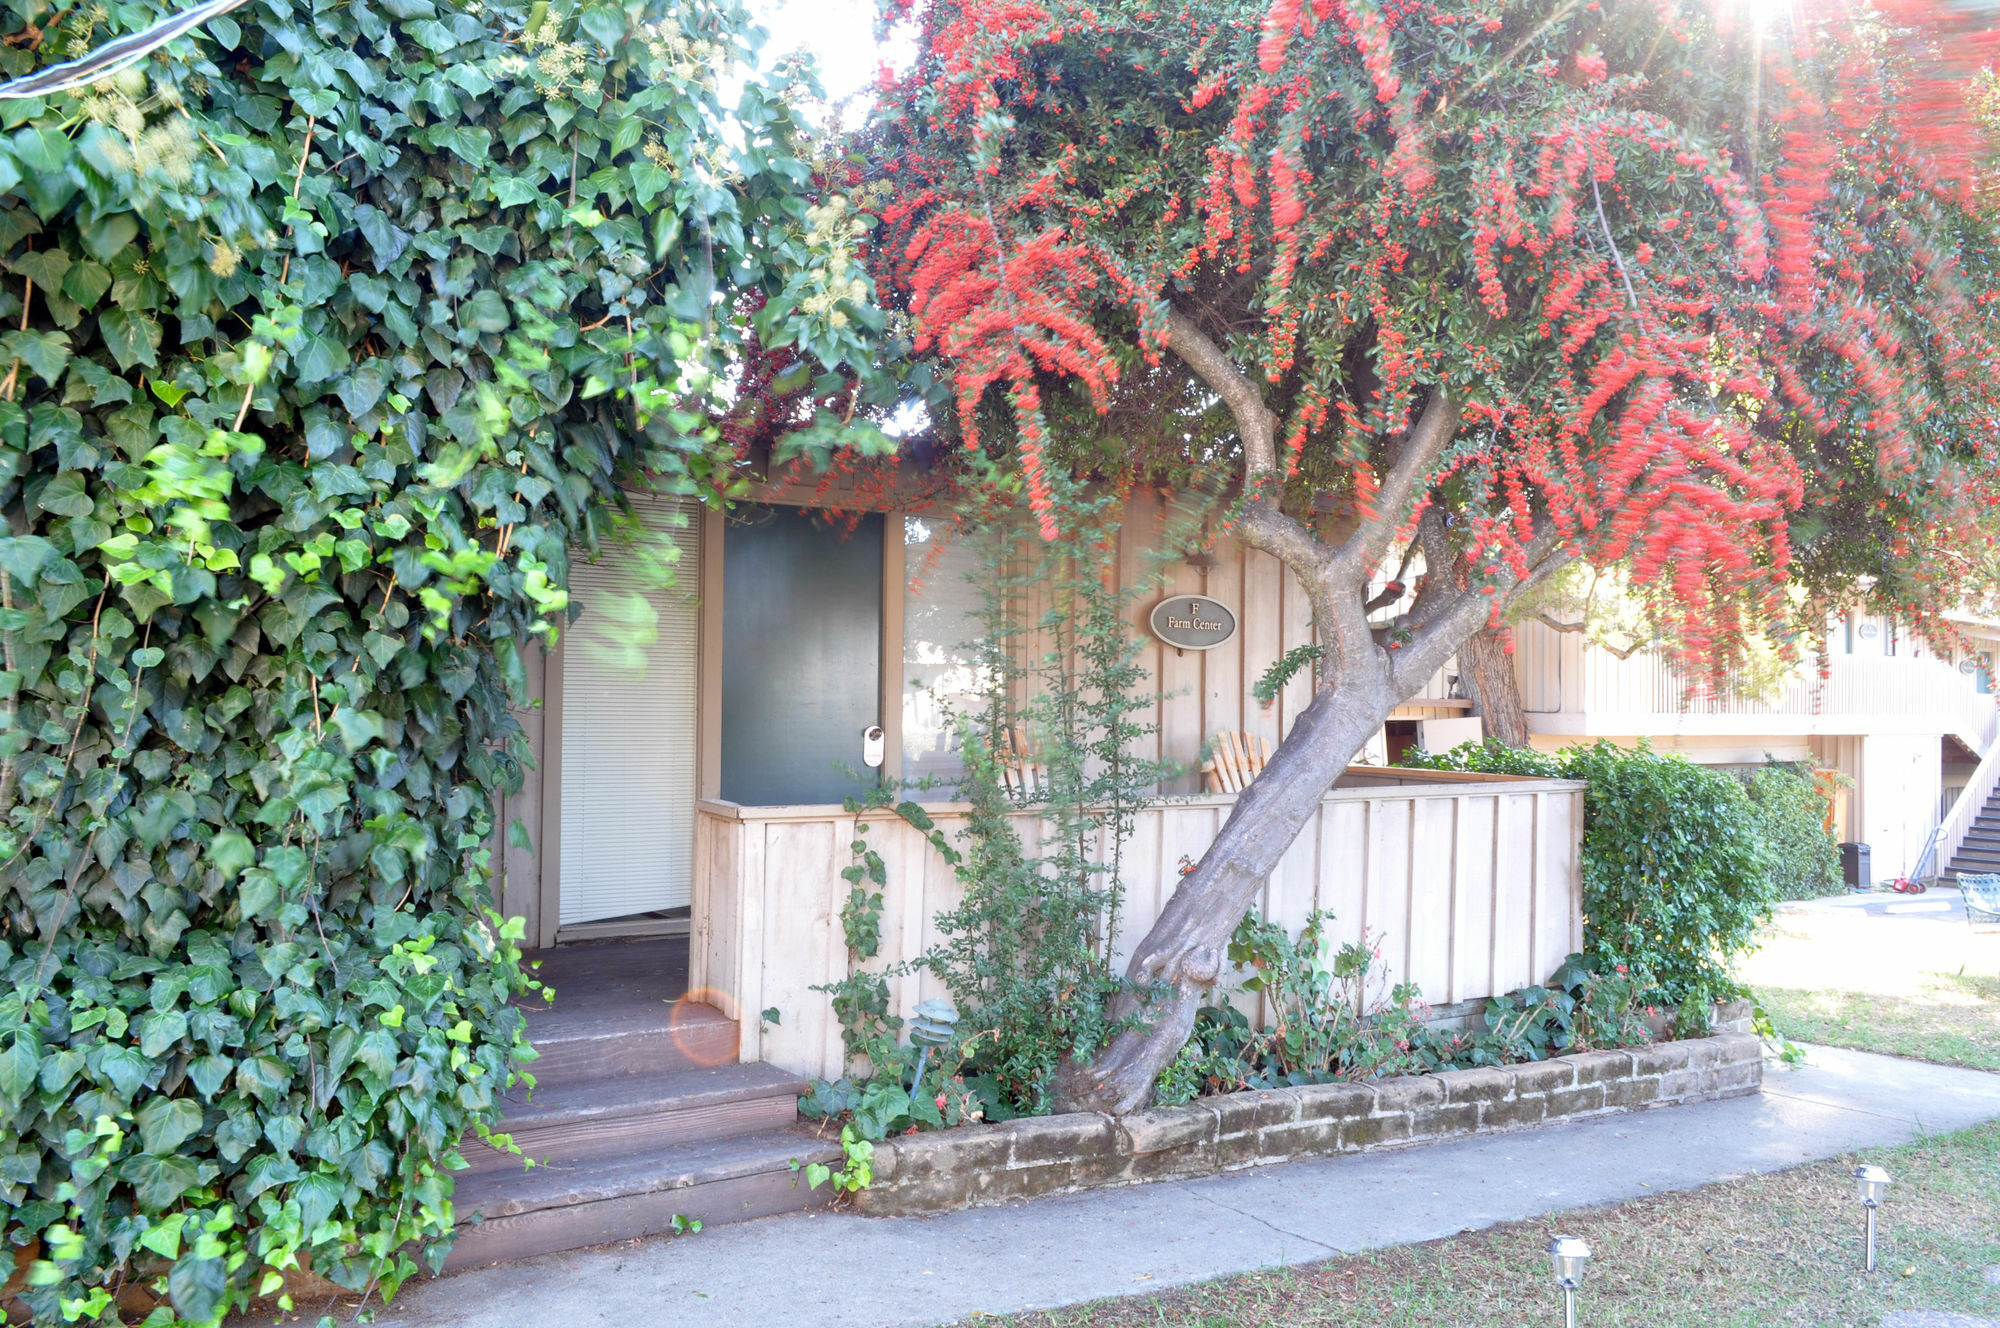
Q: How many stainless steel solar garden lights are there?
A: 2